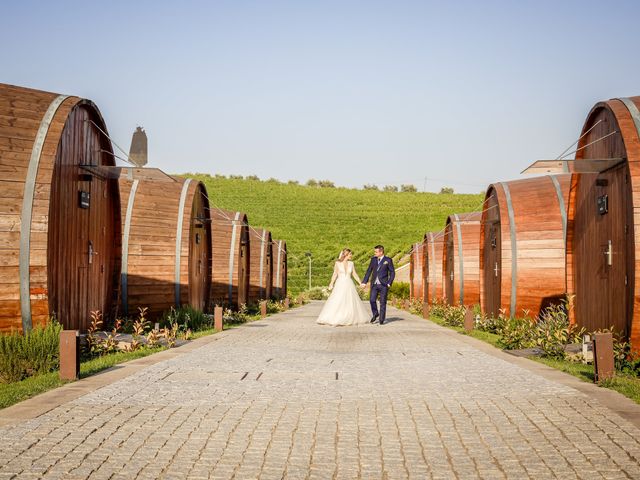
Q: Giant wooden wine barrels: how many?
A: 10